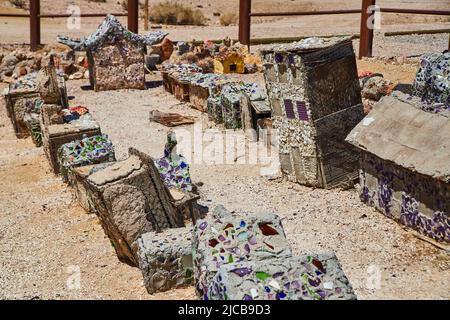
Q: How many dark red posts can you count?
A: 4